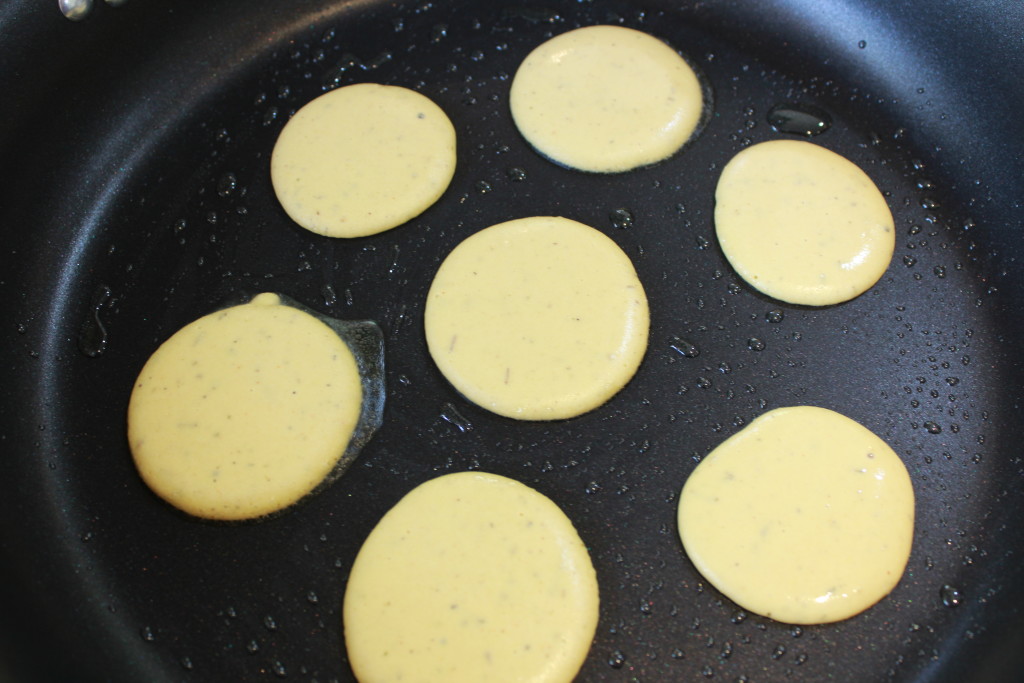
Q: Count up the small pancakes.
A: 7